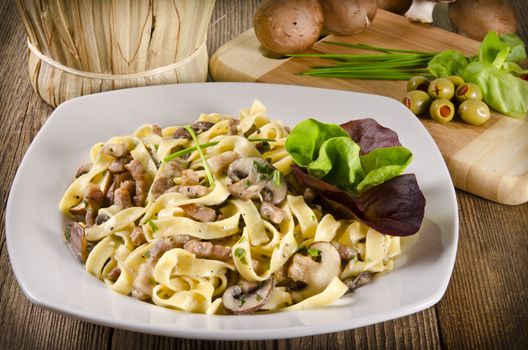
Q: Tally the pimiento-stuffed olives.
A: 7